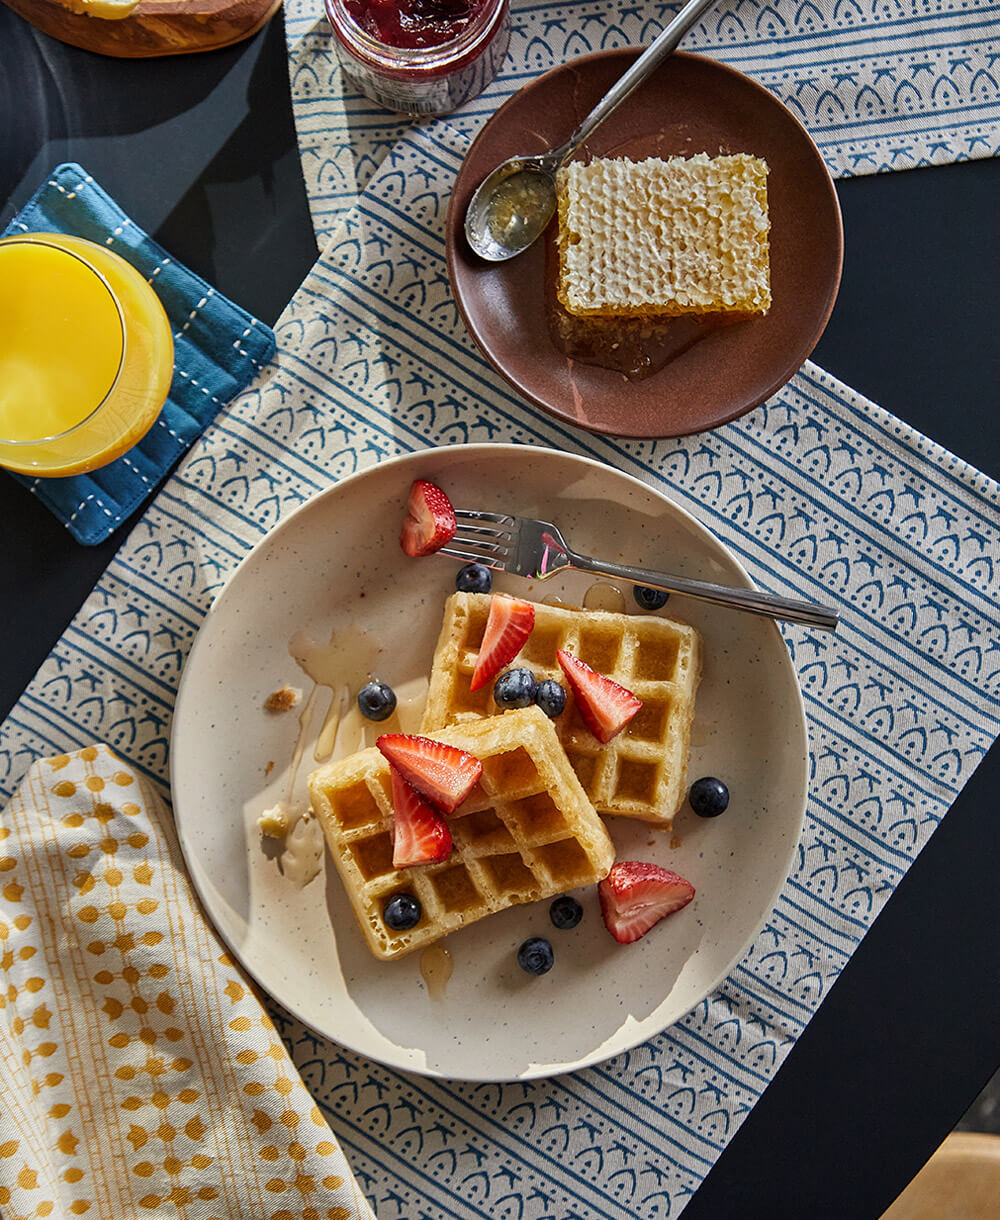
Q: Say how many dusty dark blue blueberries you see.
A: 9